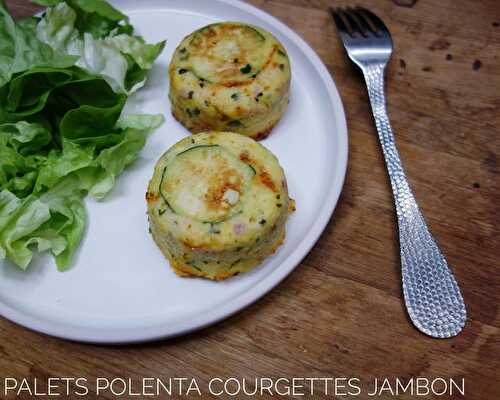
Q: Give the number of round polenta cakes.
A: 2